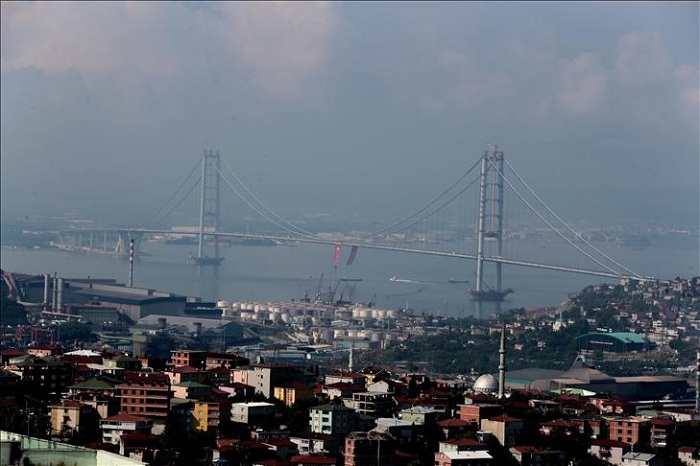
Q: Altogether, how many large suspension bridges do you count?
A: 1